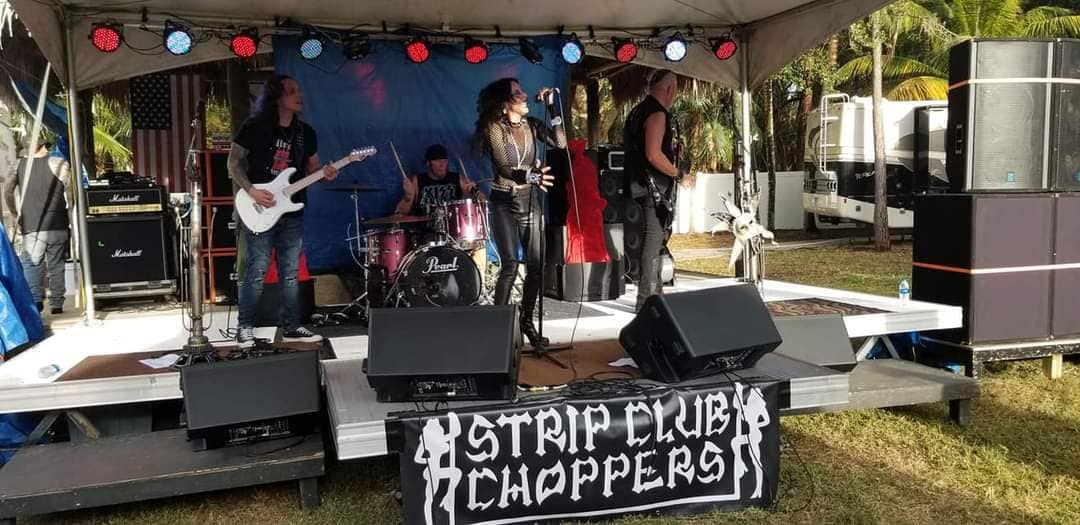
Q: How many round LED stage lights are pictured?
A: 10